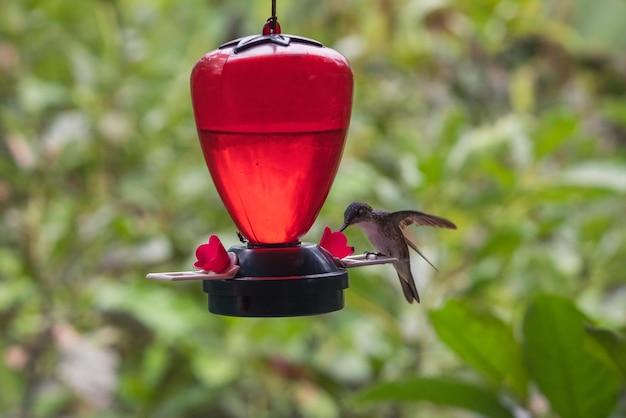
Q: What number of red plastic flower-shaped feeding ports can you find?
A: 2